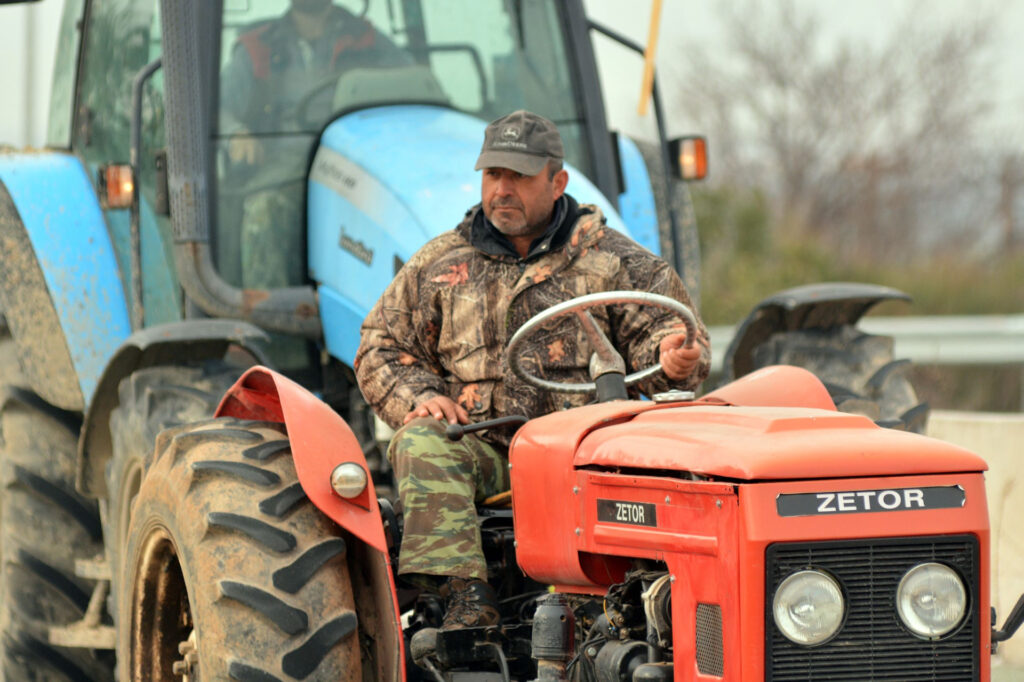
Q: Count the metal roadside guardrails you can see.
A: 1